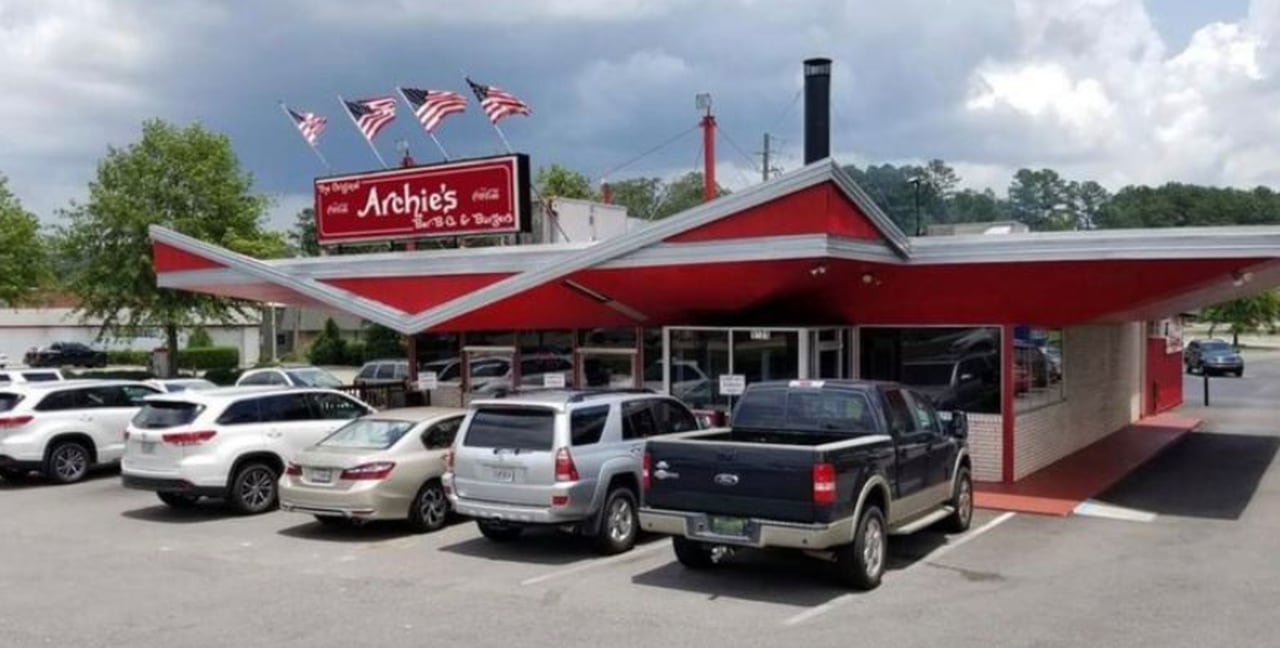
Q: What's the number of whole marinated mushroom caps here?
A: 0